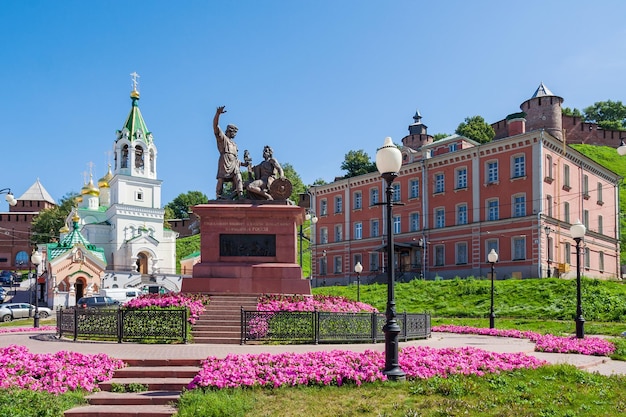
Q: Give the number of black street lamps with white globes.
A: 5